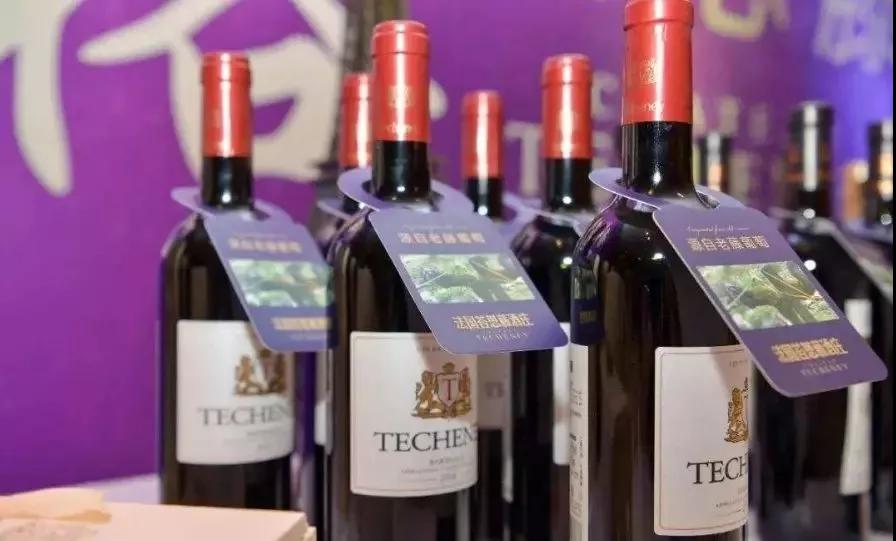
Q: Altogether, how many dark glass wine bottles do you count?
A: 9